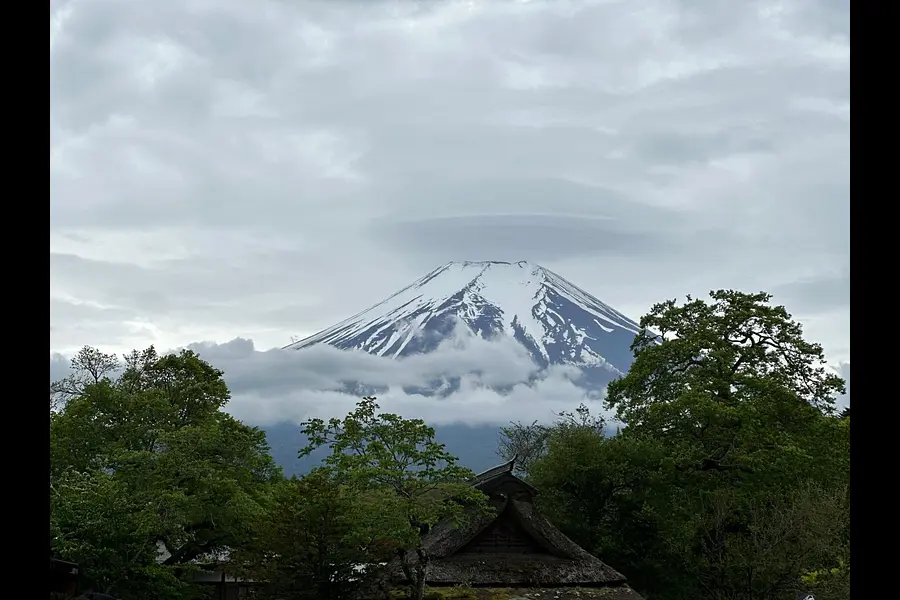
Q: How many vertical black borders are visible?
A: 2